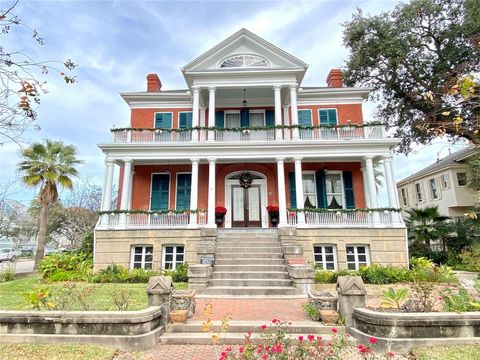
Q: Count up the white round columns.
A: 12